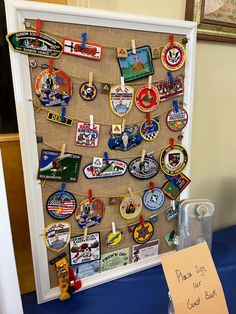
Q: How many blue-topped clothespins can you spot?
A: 6